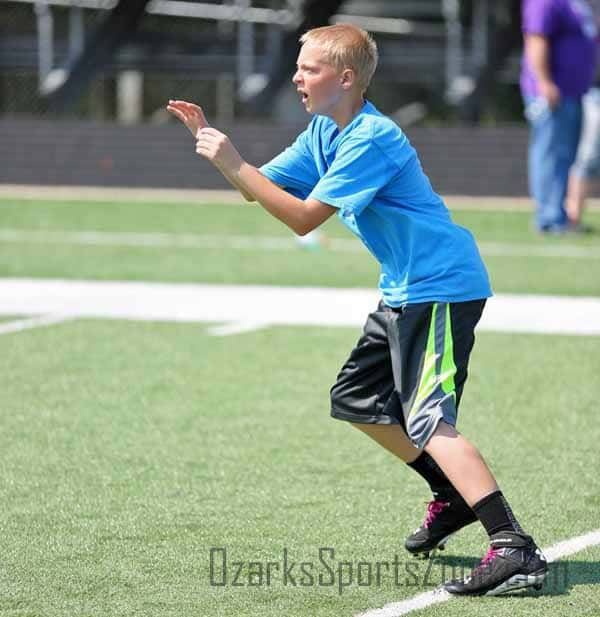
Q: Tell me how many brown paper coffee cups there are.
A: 0